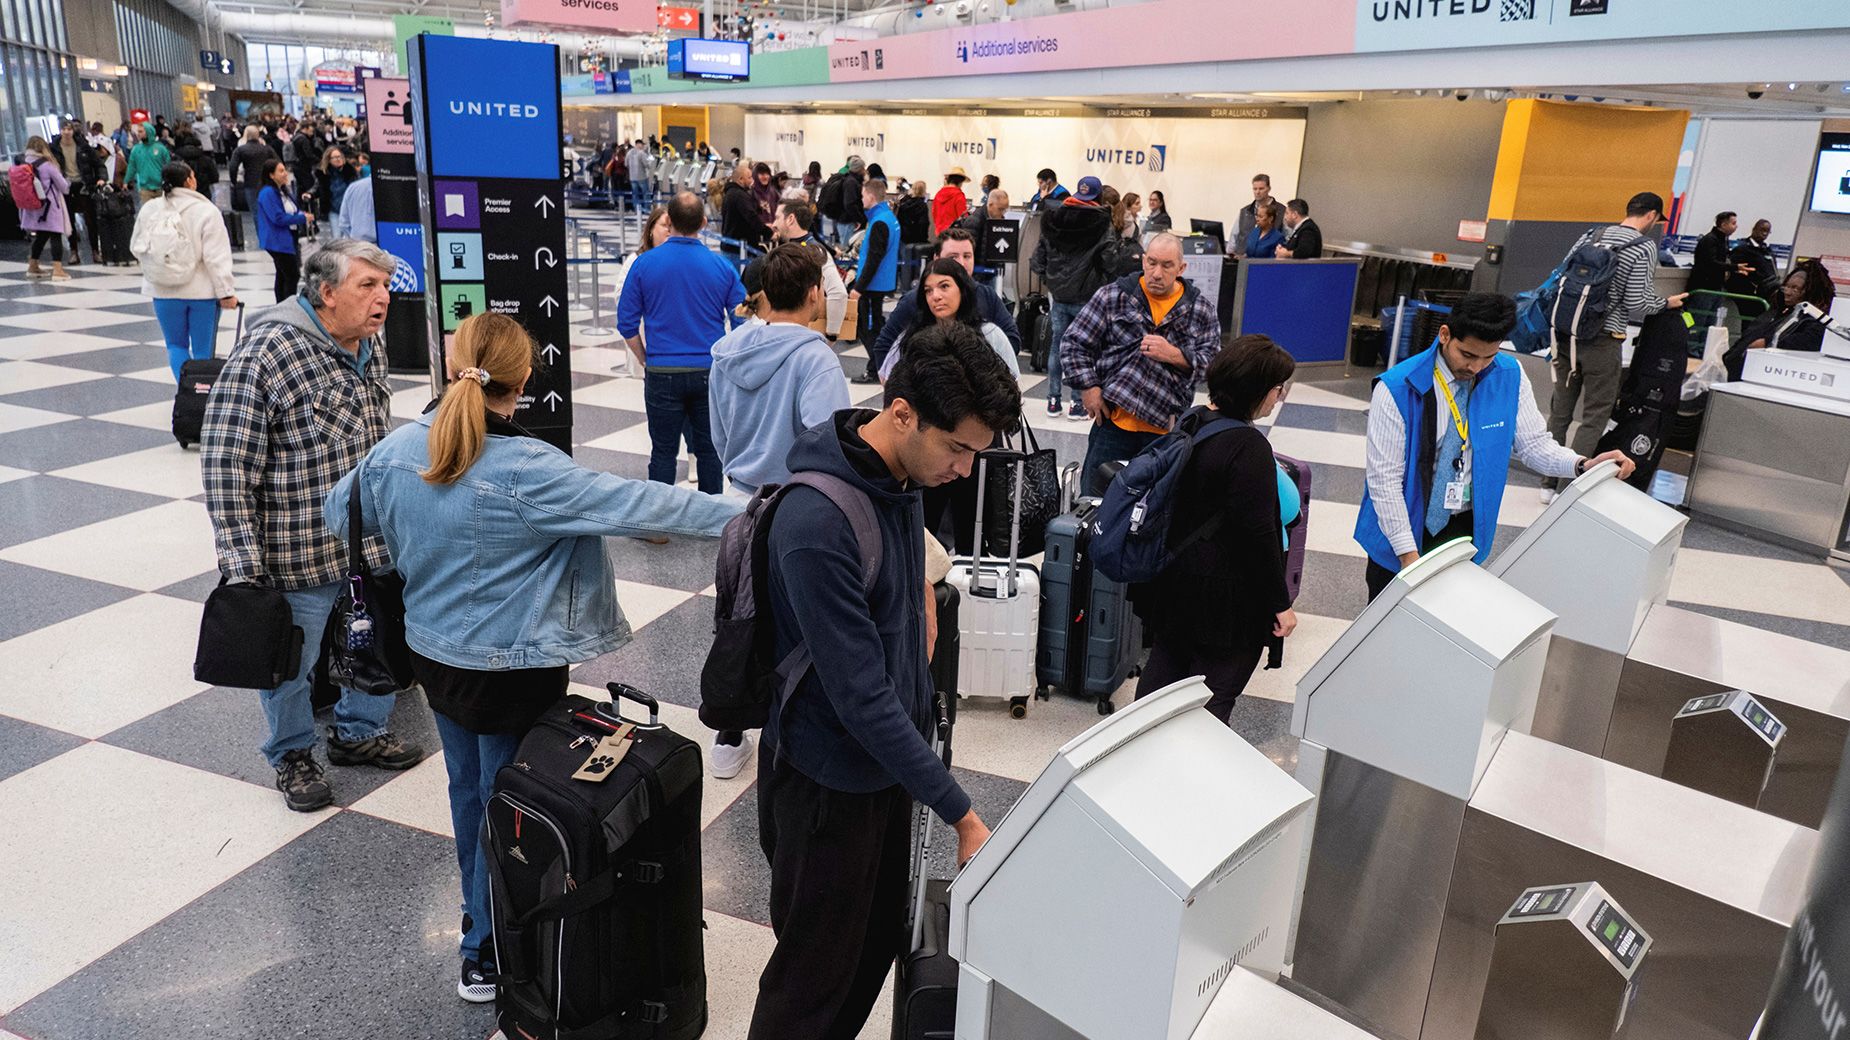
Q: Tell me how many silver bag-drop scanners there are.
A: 2